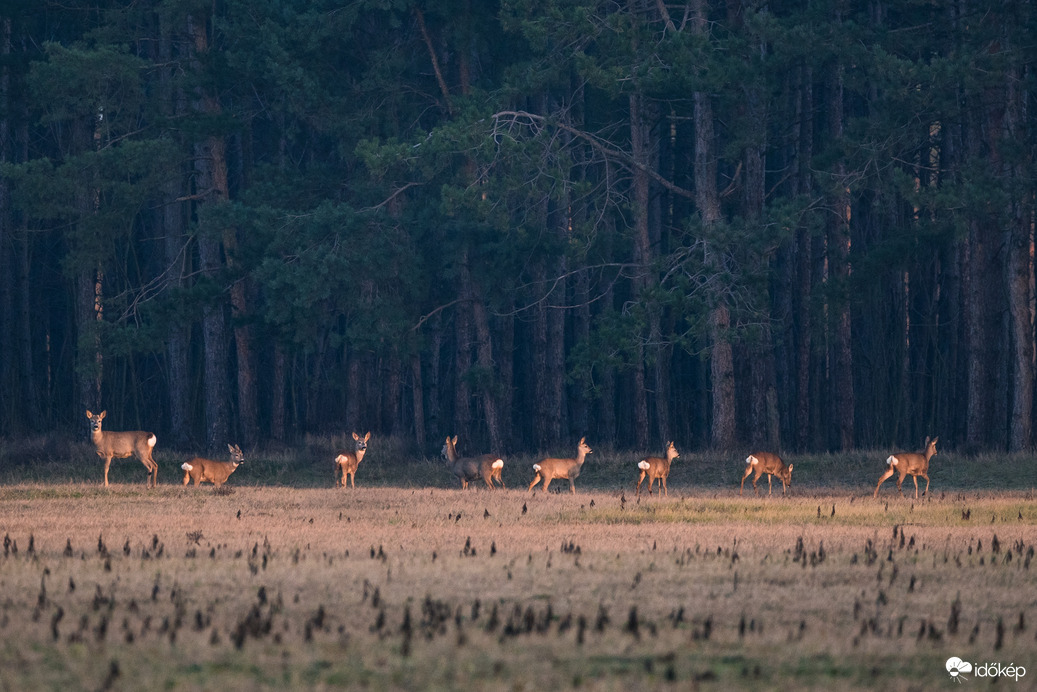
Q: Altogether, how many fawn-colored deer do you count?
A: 8